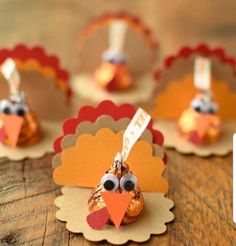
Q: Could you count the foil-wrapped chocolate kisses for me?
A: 4